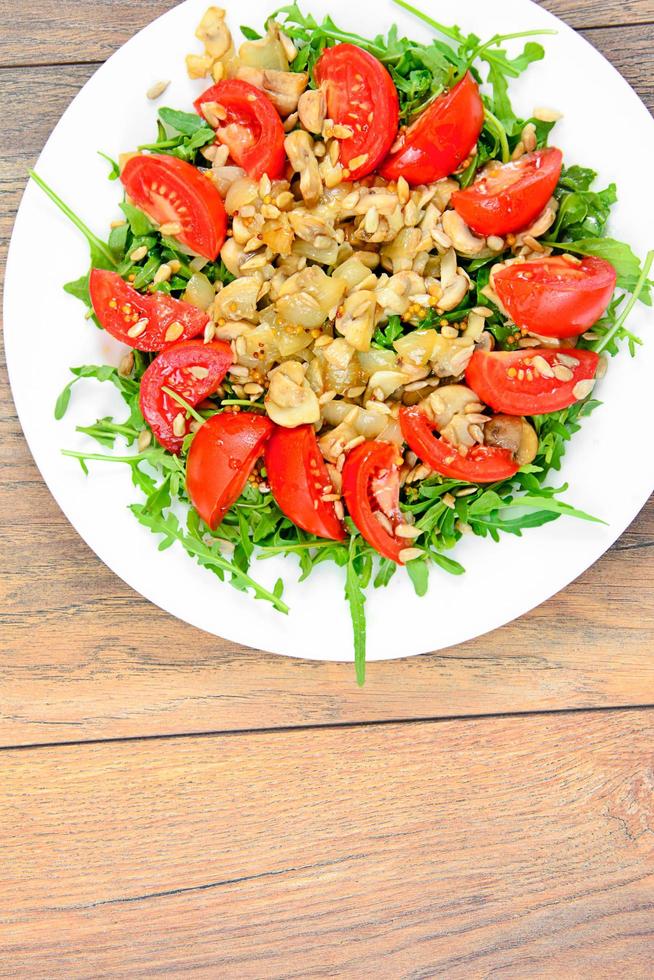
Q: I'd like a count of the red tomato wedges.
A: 13